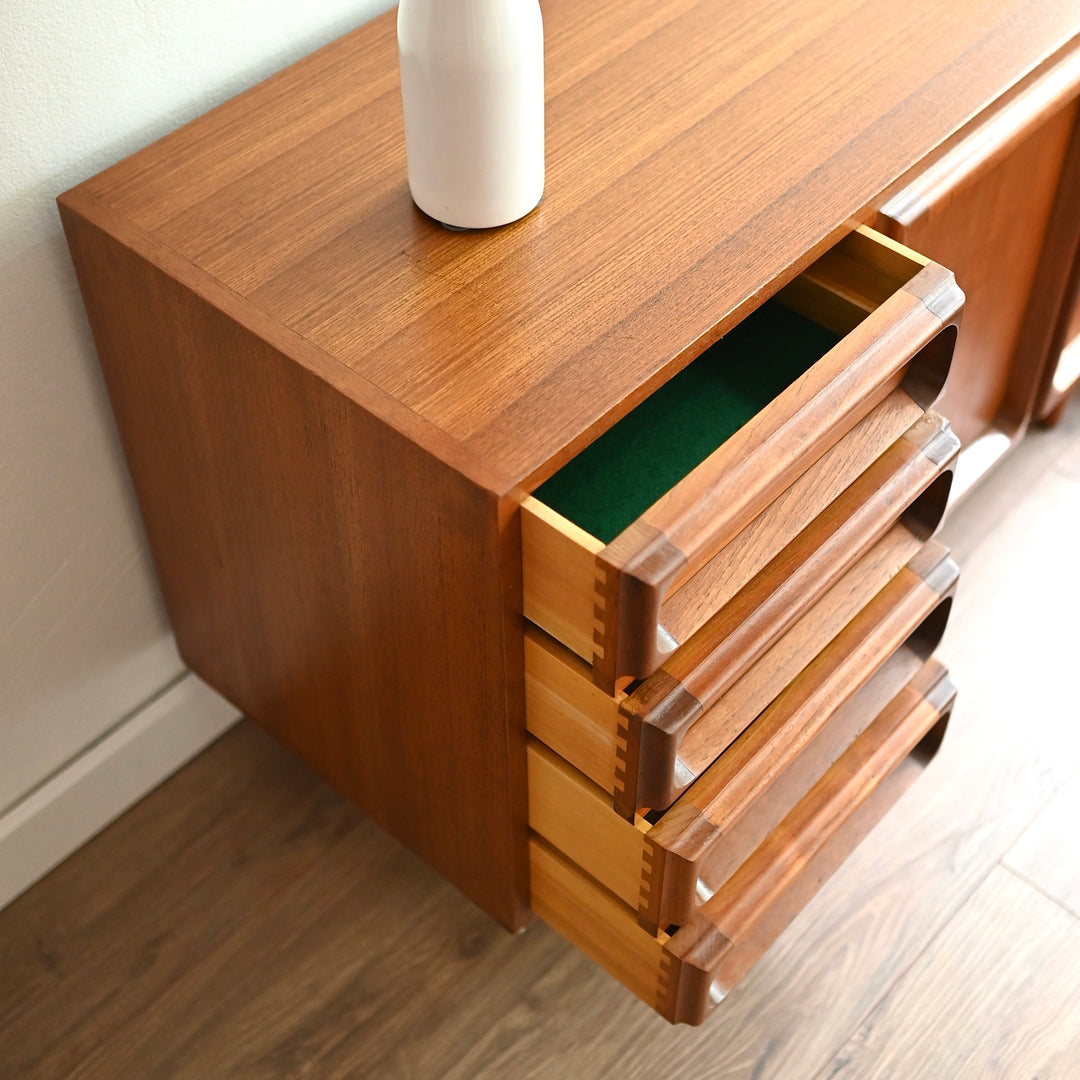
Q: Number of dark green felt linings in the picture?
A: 1